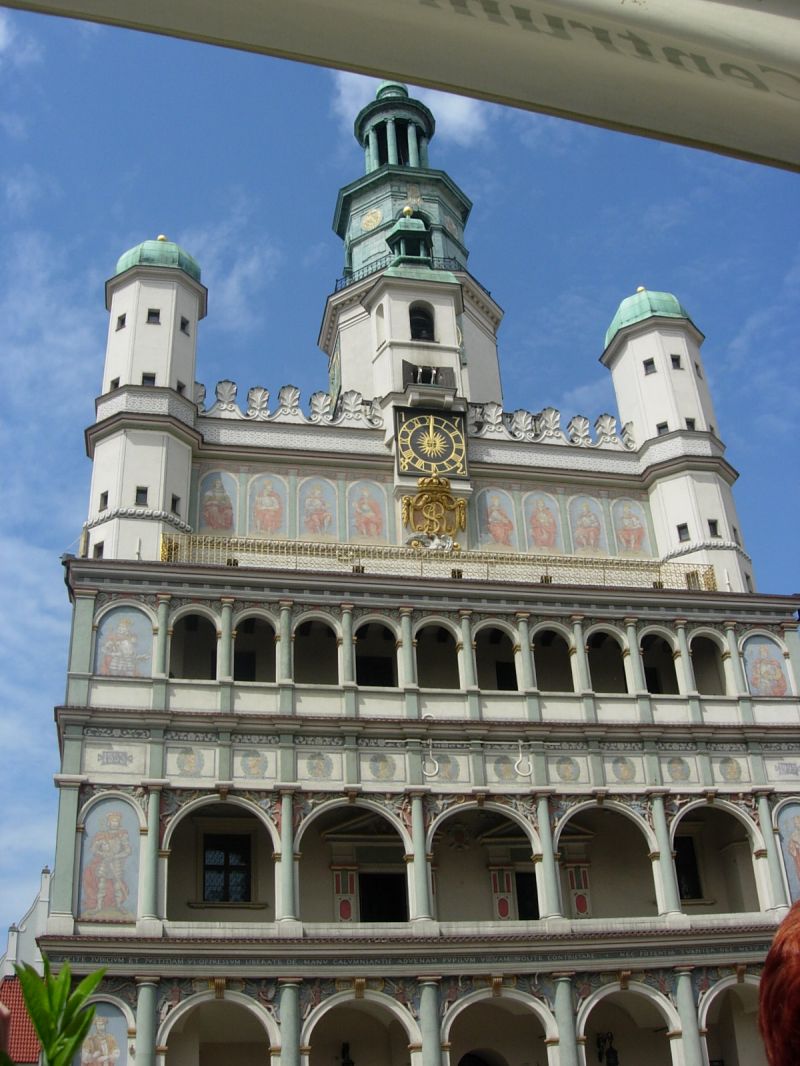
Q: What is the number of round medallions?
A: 10